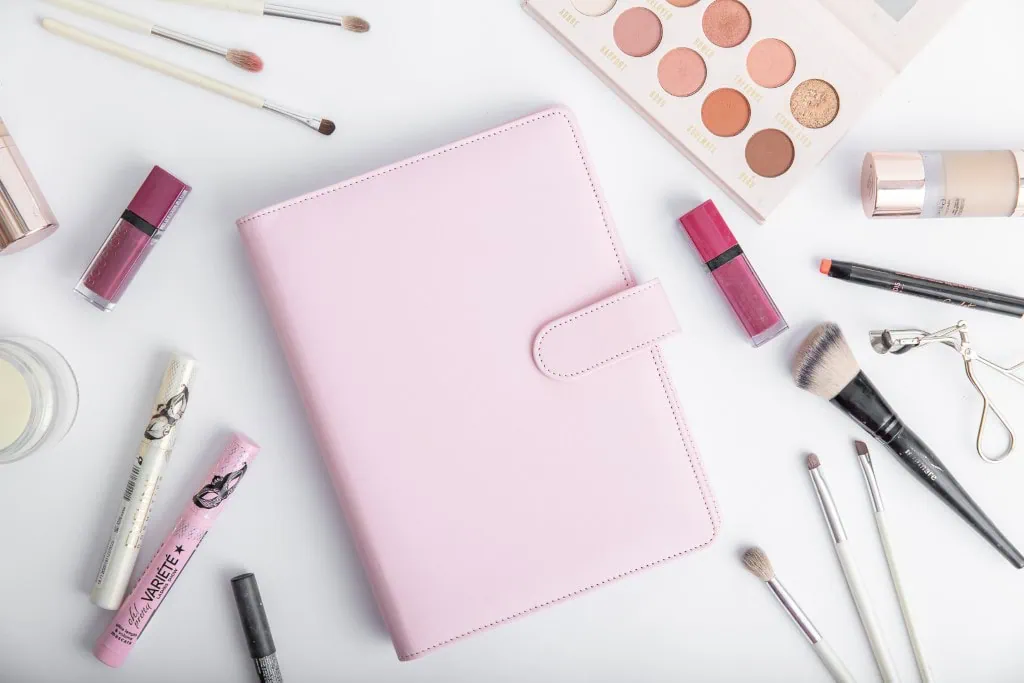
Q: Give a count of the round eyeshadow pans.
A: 9